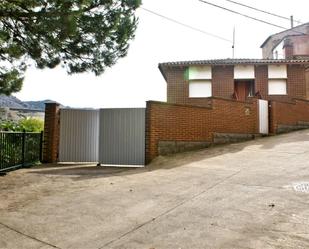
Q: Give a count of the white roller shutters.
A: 2